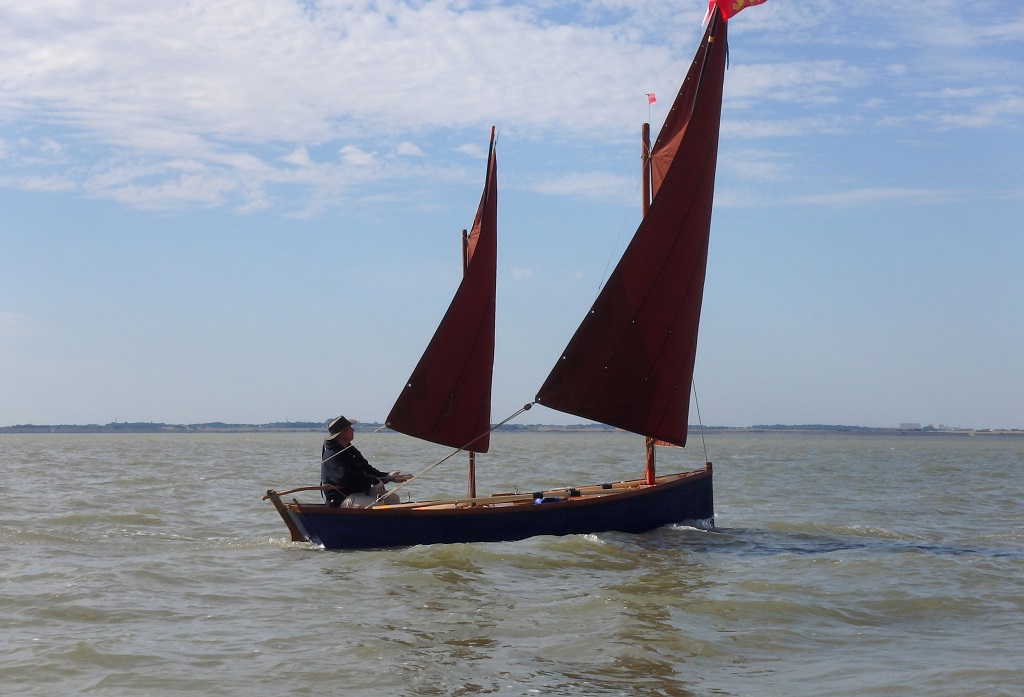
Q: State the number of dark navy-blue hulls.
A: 1